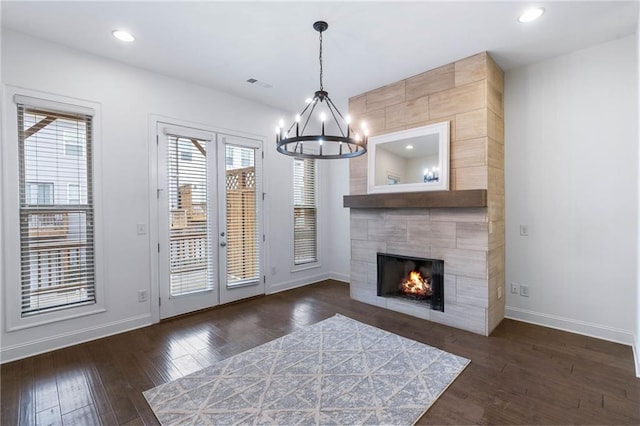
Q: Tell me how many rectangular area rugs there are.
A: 1